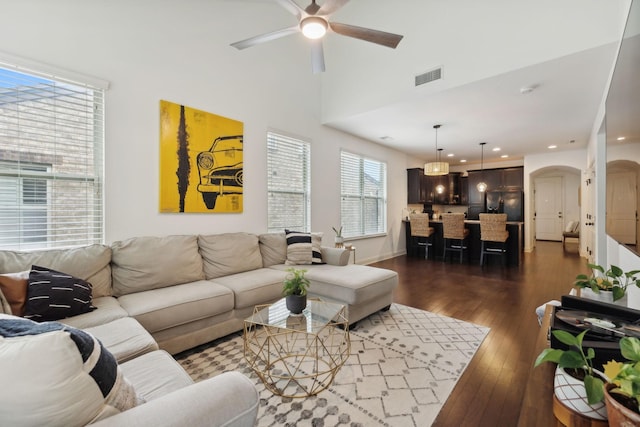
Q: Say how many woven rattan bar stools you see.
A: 3